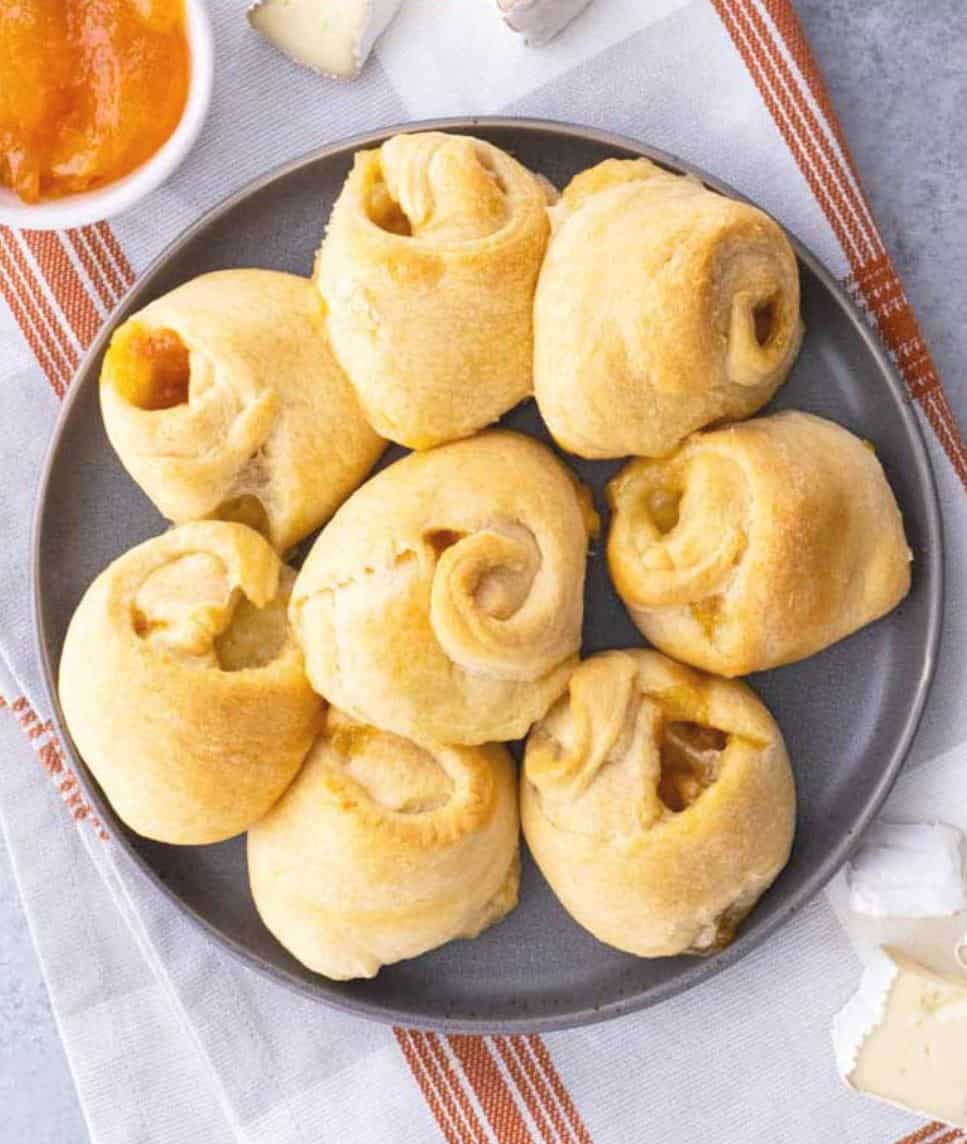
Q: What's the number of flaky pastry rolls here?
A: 8